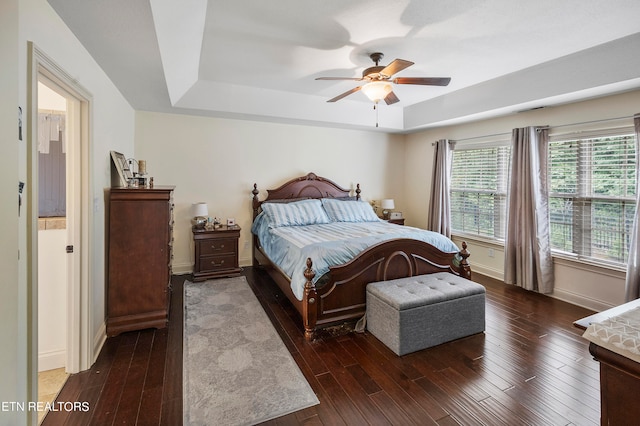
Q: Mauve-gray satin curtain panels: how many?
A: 3